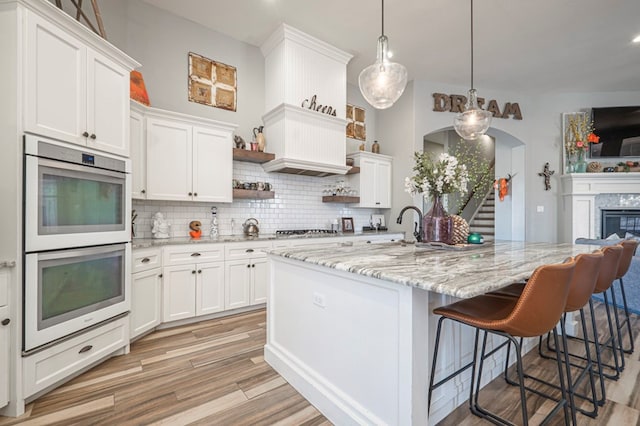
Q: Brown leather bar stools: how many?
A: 4